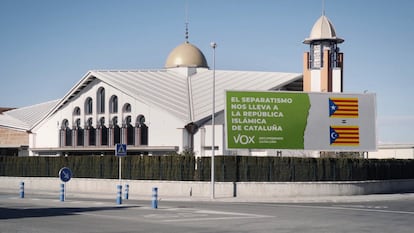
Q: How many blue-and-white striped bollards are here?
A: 5